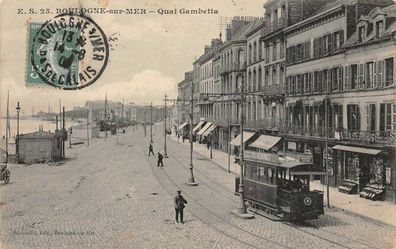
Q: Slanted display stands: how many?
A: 2